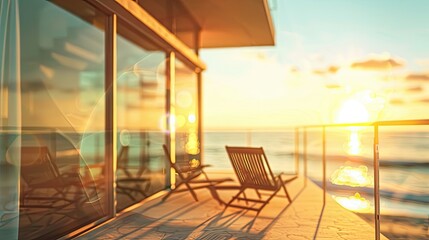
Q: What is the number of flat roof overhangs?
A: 1